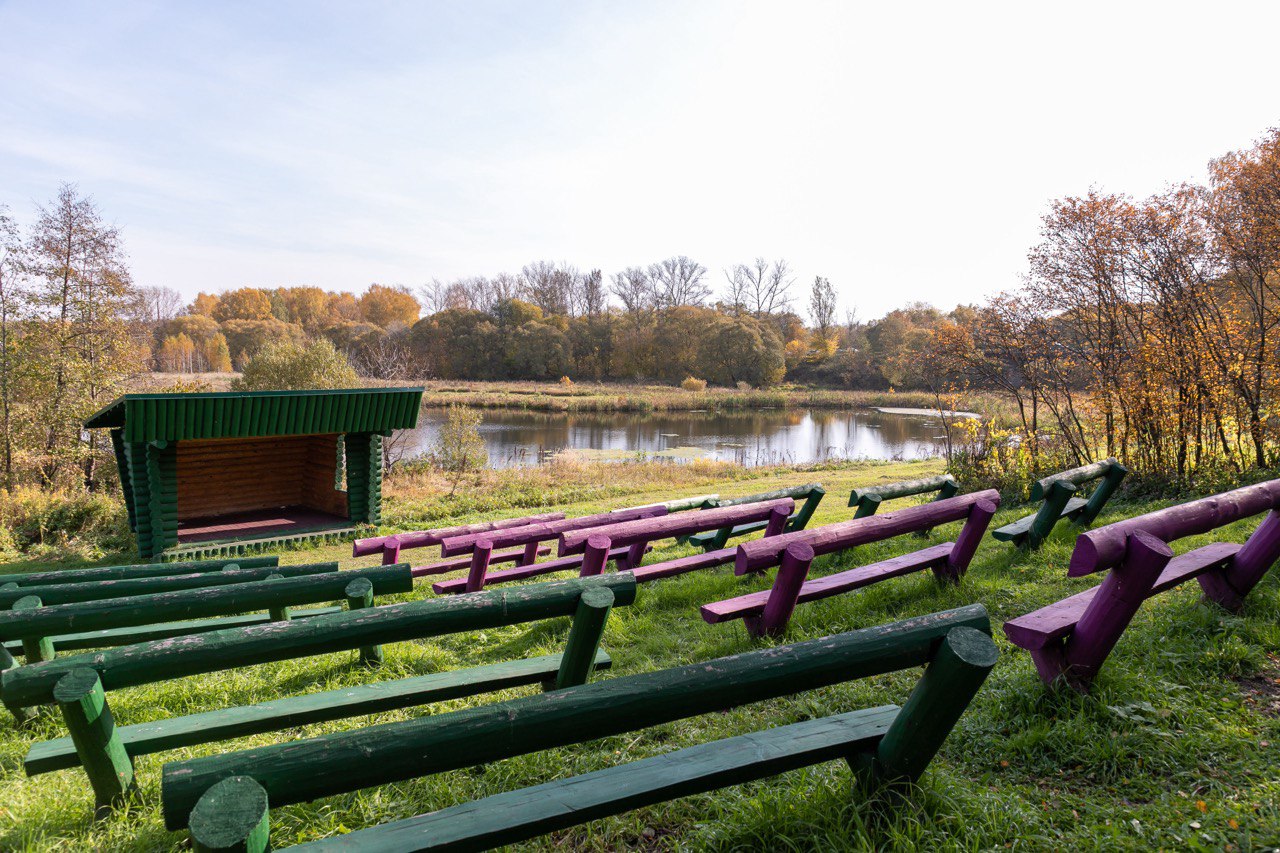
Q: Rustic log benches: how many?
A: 14